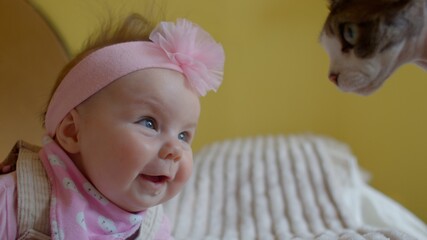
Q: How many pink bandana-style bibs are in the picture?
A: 1